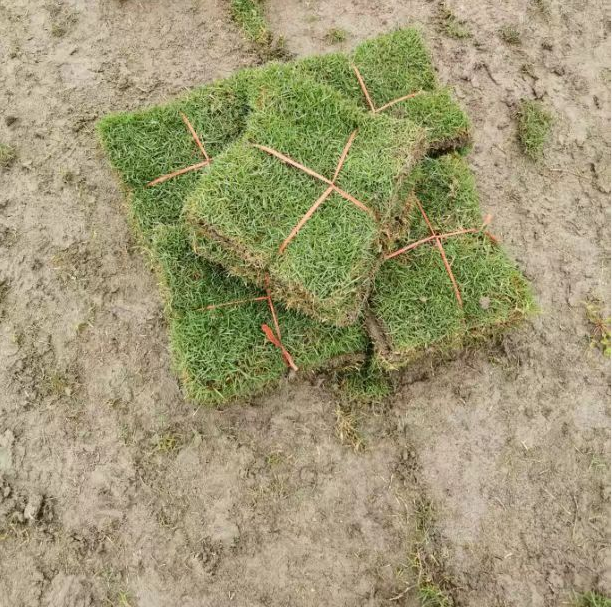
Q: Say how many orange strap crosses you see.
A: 5